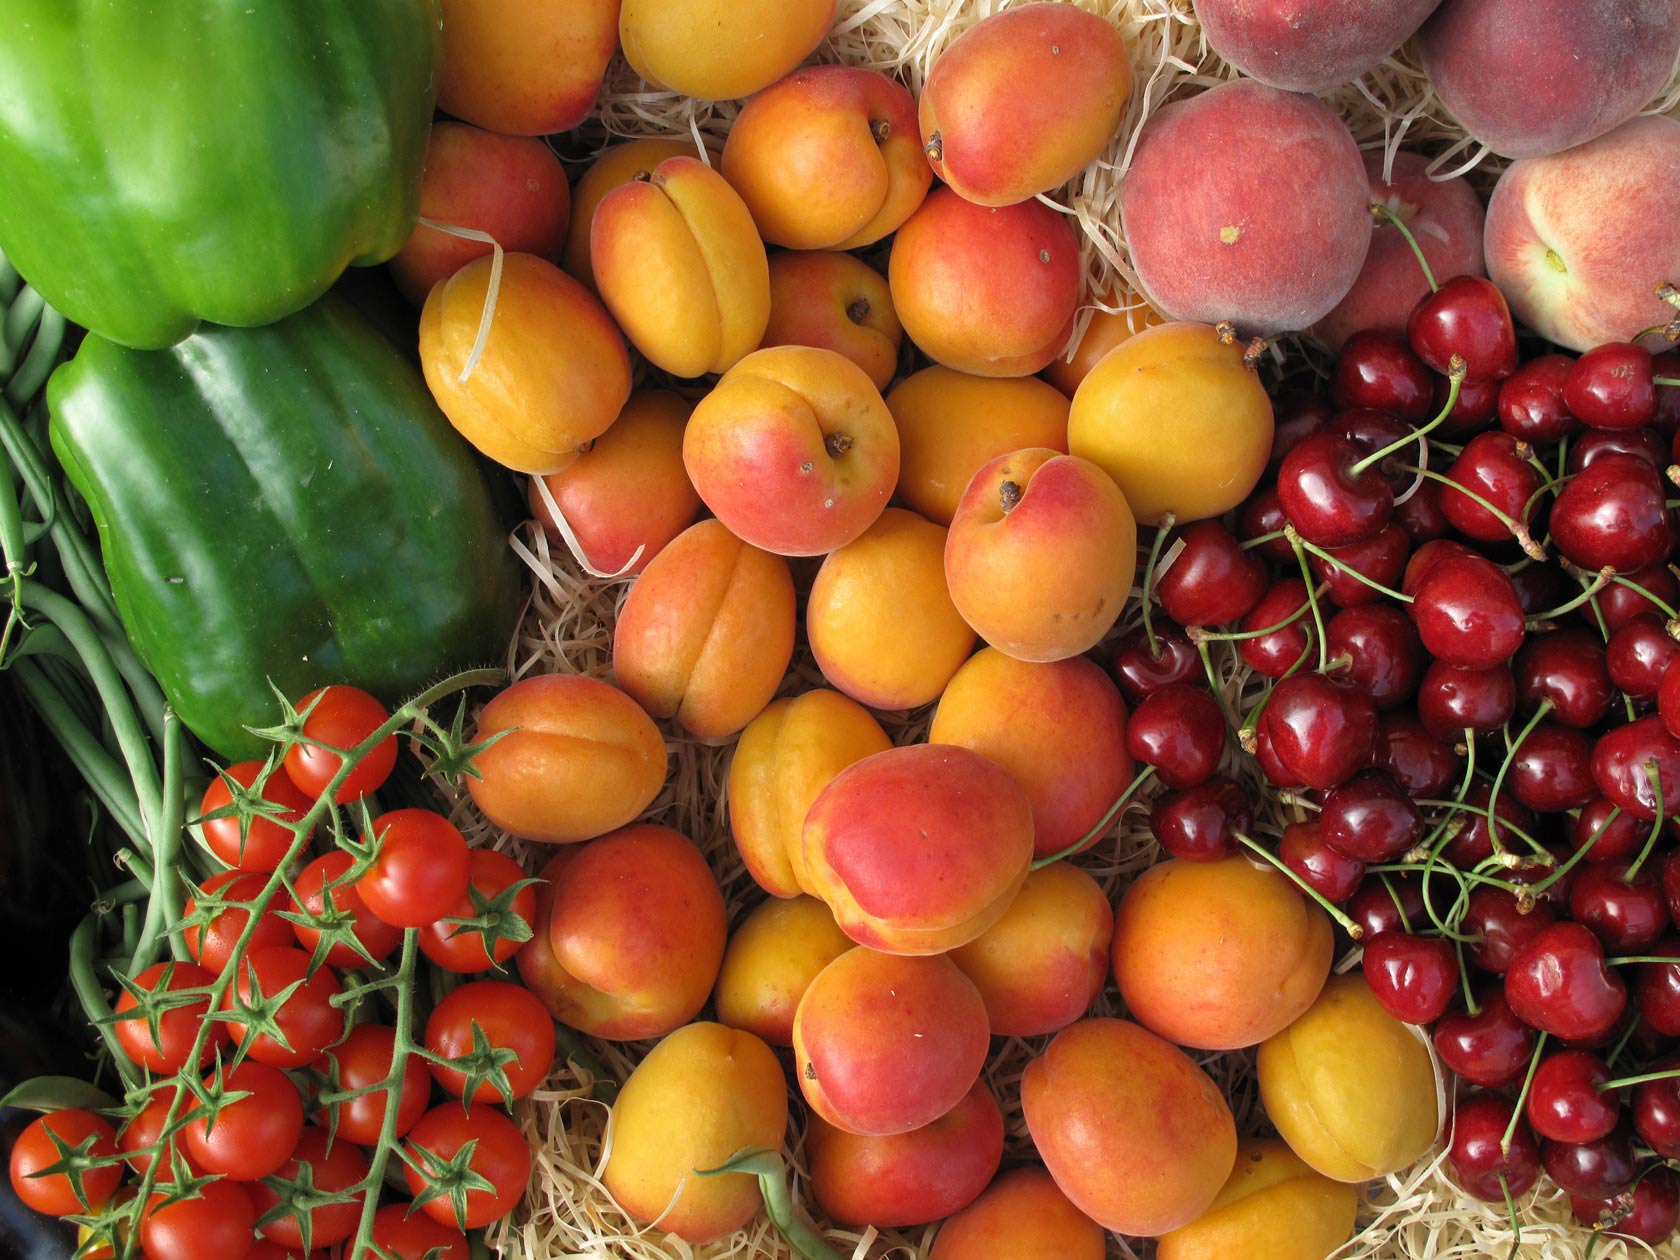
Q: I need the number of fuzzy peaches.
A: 5